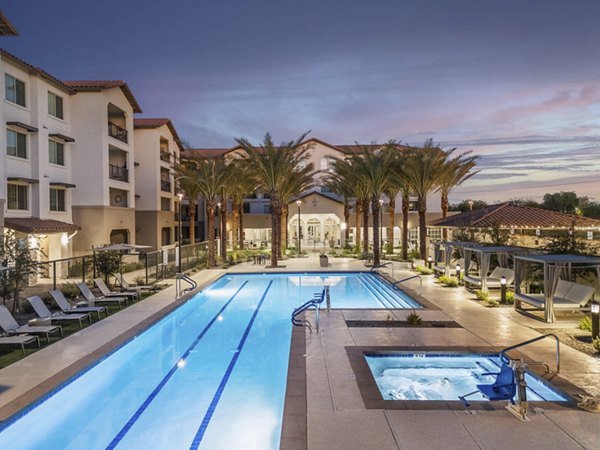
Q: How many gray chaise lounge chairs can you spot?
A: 7